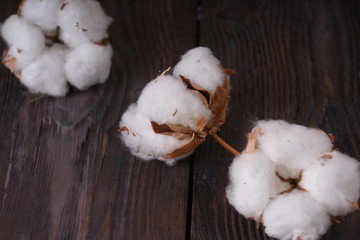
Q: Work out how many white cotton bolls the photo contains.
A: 3